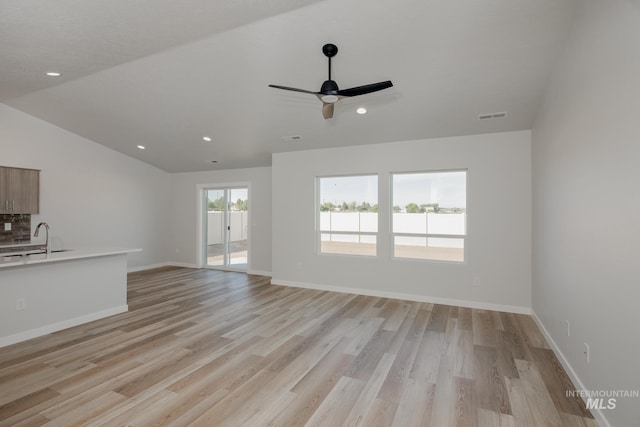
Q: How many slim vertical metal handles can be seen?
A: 2